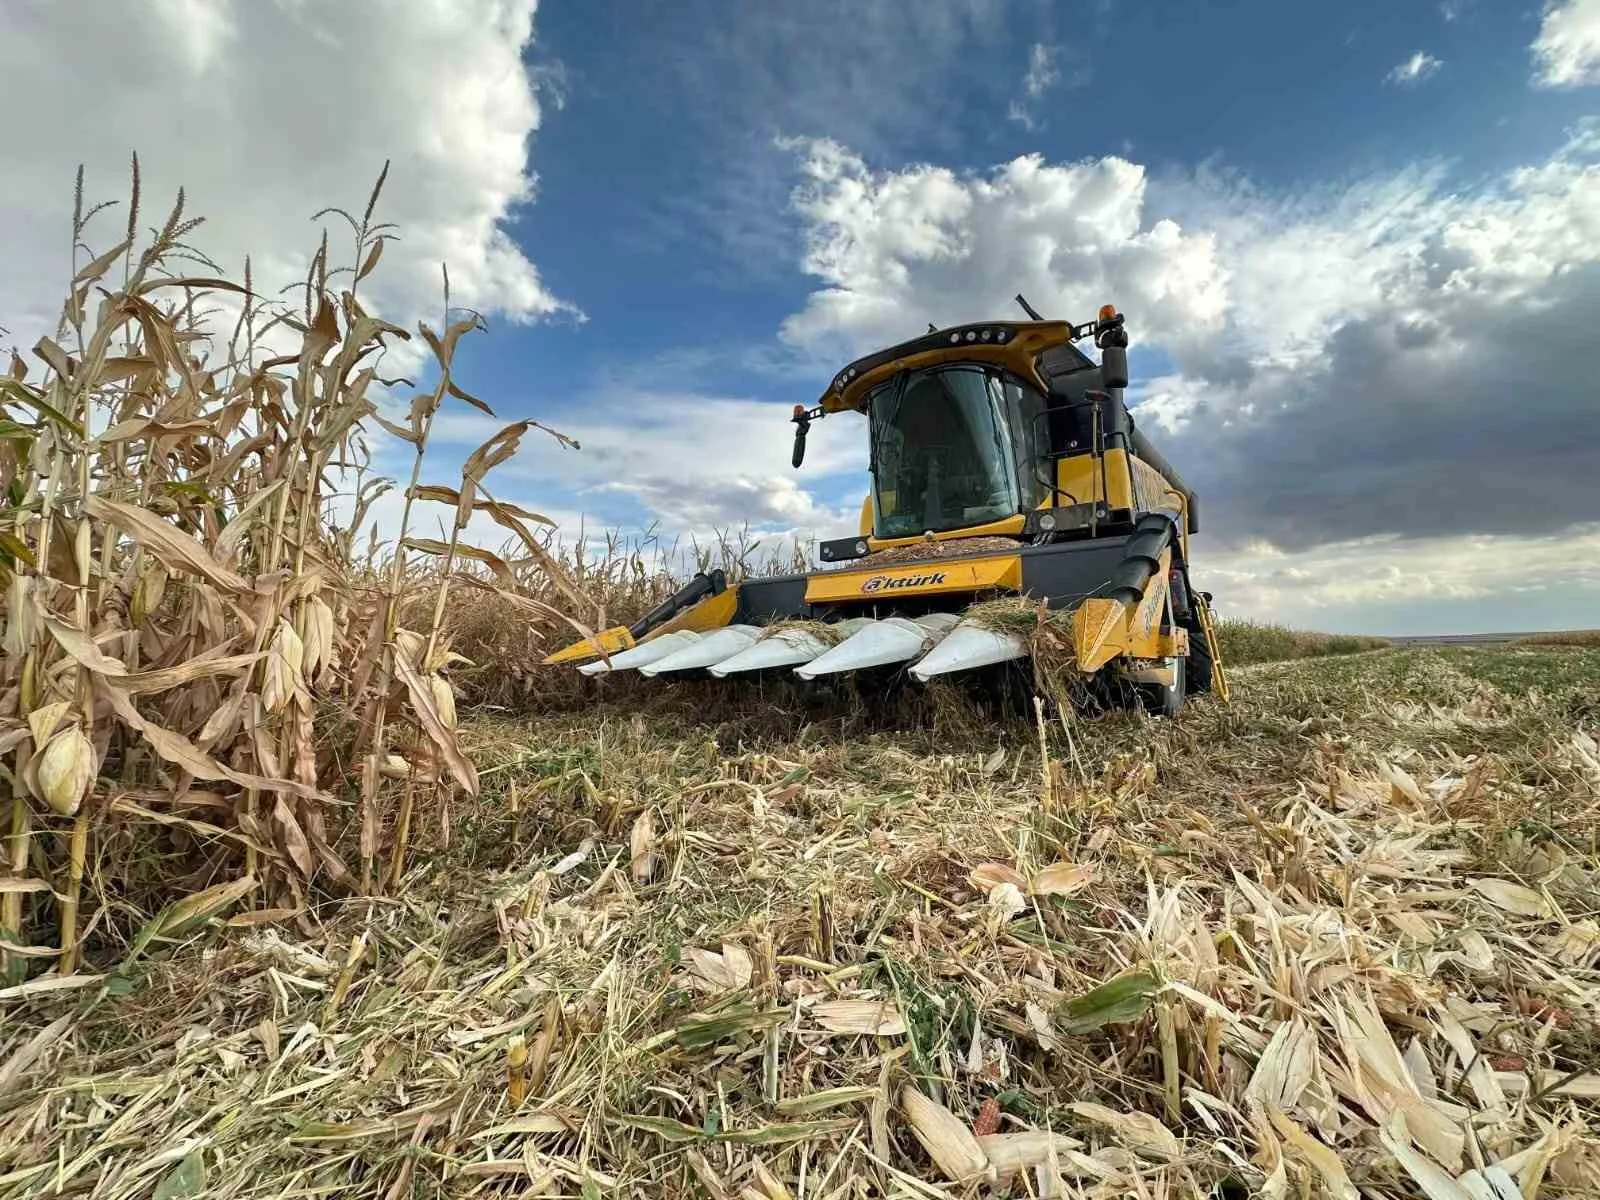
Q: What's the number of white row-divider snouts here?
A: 5